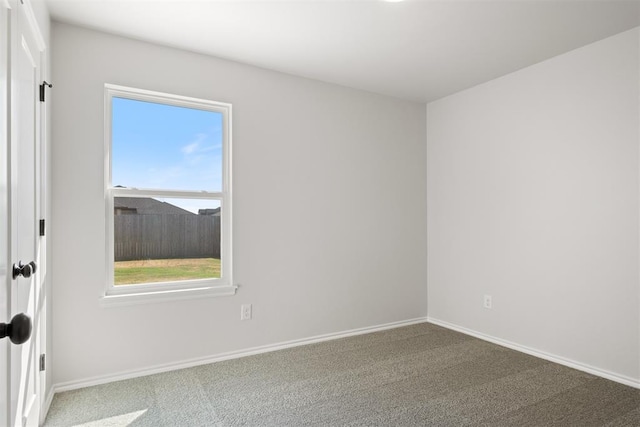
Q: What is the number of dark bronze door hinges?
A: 3